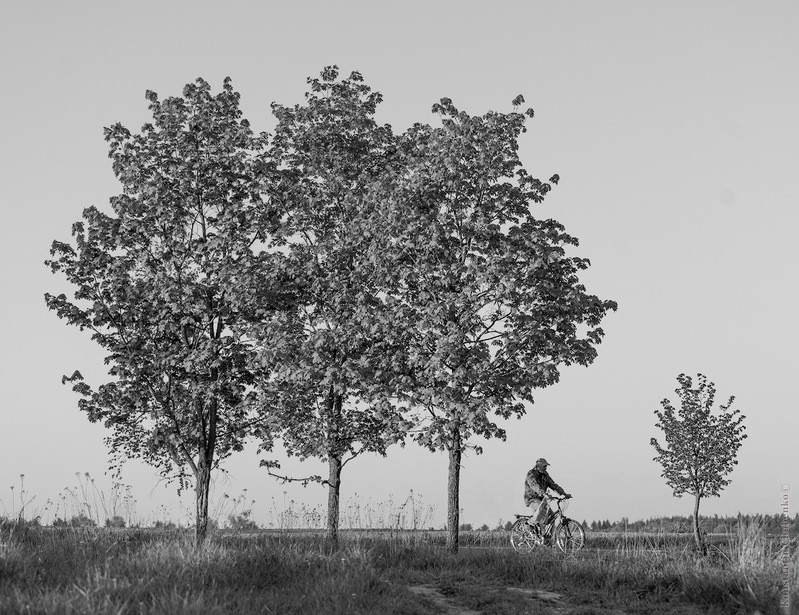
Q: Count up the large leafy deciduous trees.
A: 3